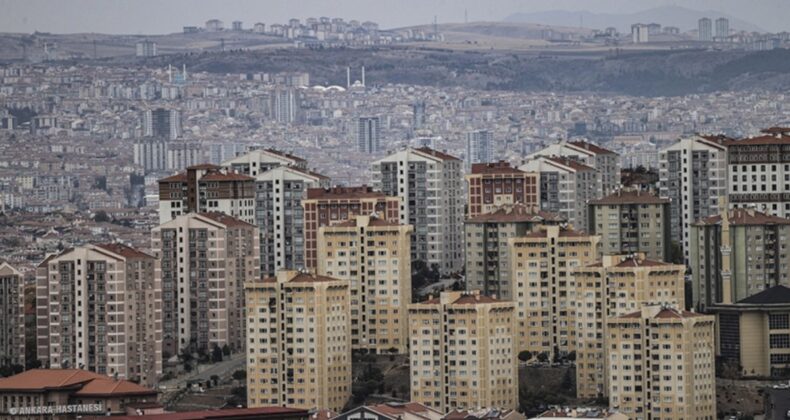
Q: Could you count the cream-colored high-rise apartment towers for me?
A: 6